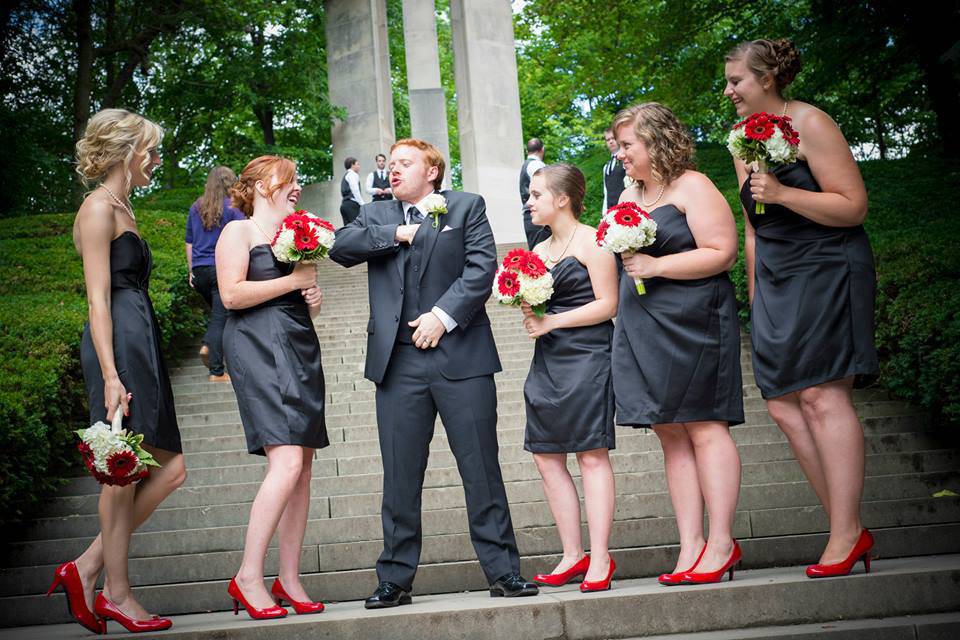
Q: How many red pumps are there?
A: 9